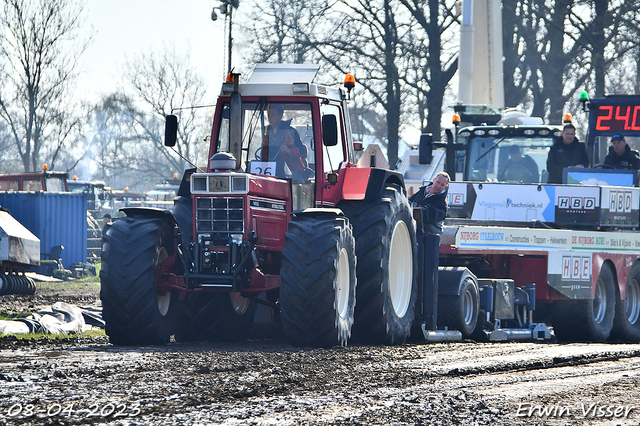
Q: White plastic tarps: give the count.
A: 1